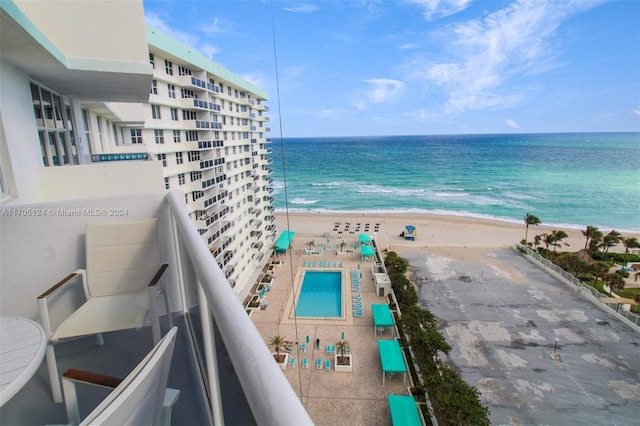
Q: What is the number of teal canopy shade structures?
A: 6